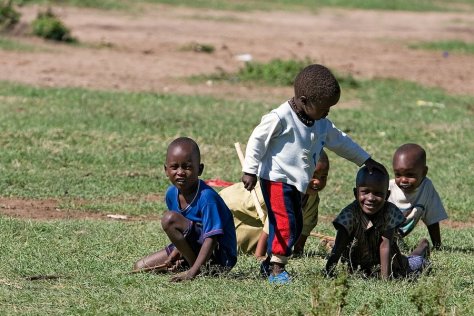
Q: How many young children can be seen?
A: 5